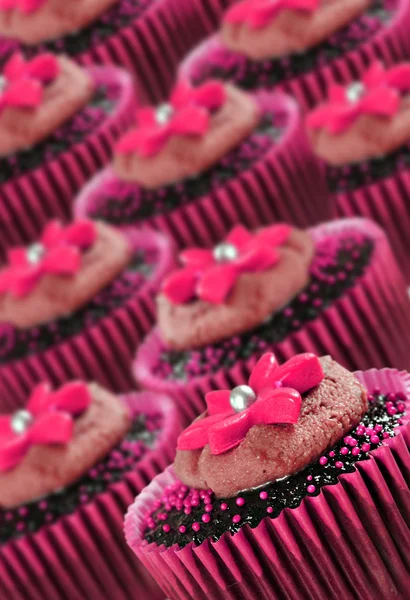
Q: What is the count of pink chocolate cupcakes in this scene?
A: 9